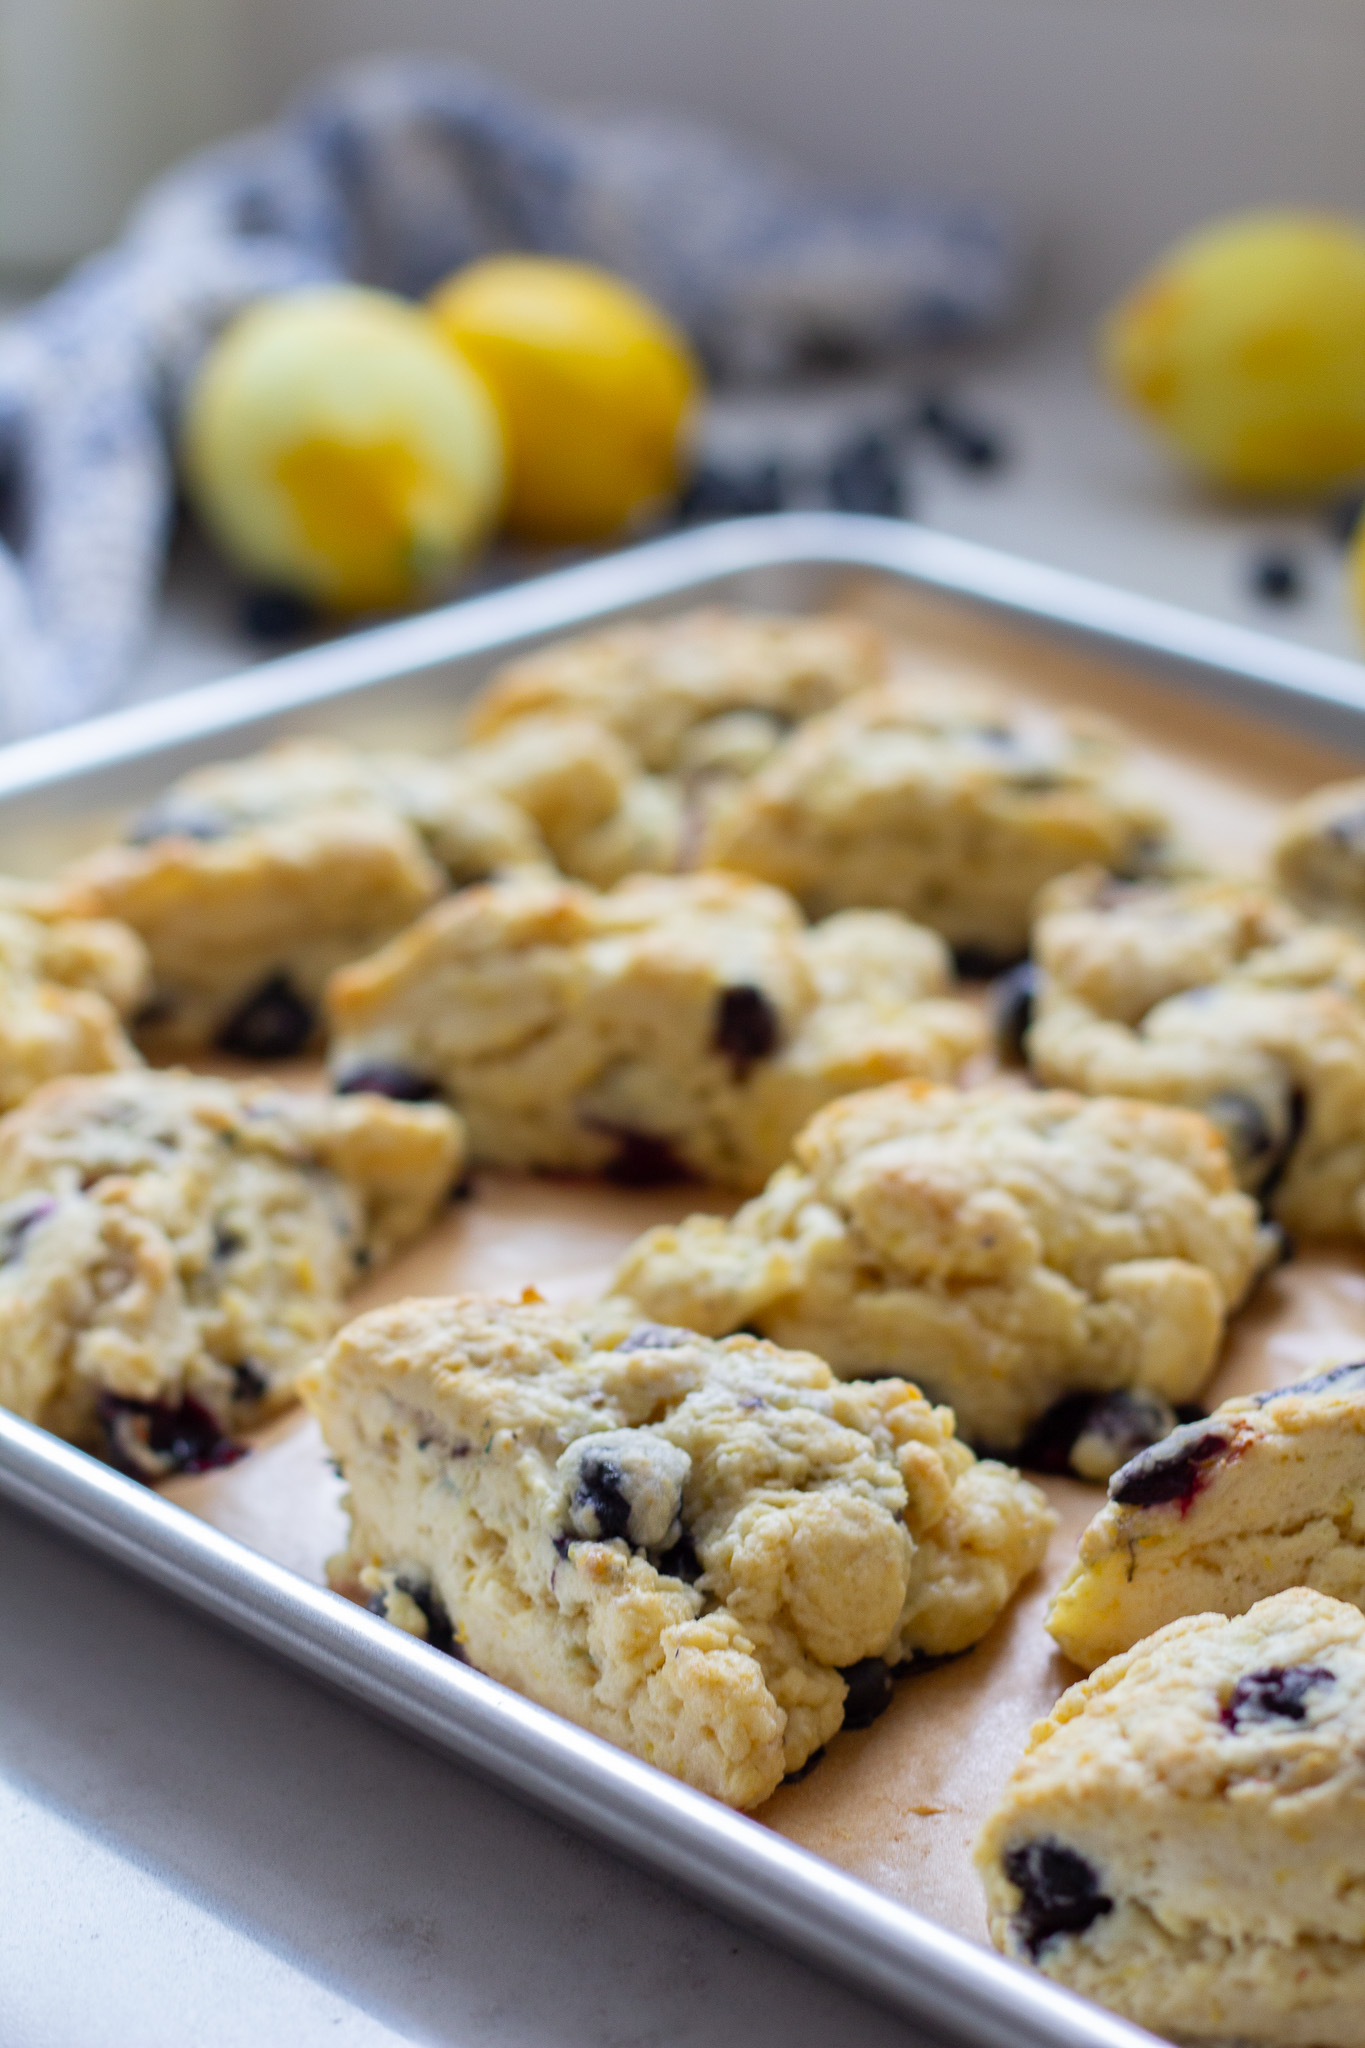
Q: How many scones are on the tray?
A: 12